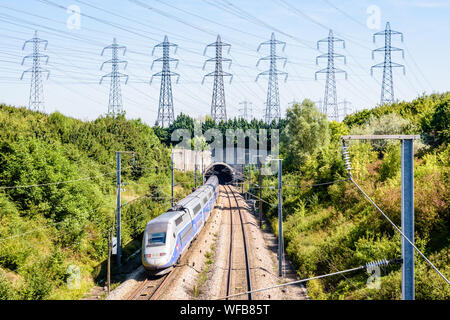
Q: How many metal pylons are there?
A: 7